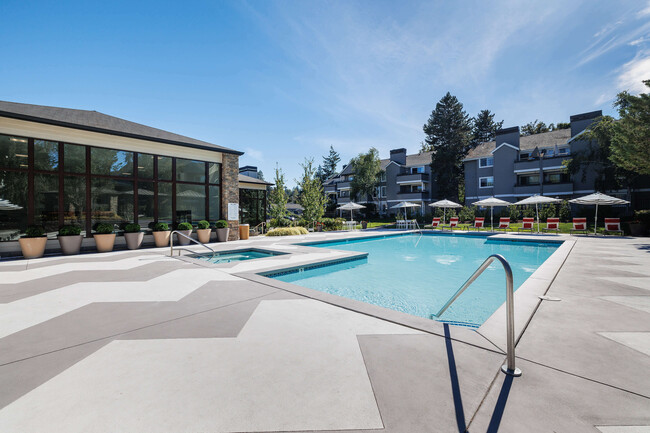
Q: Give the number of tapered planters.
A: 8